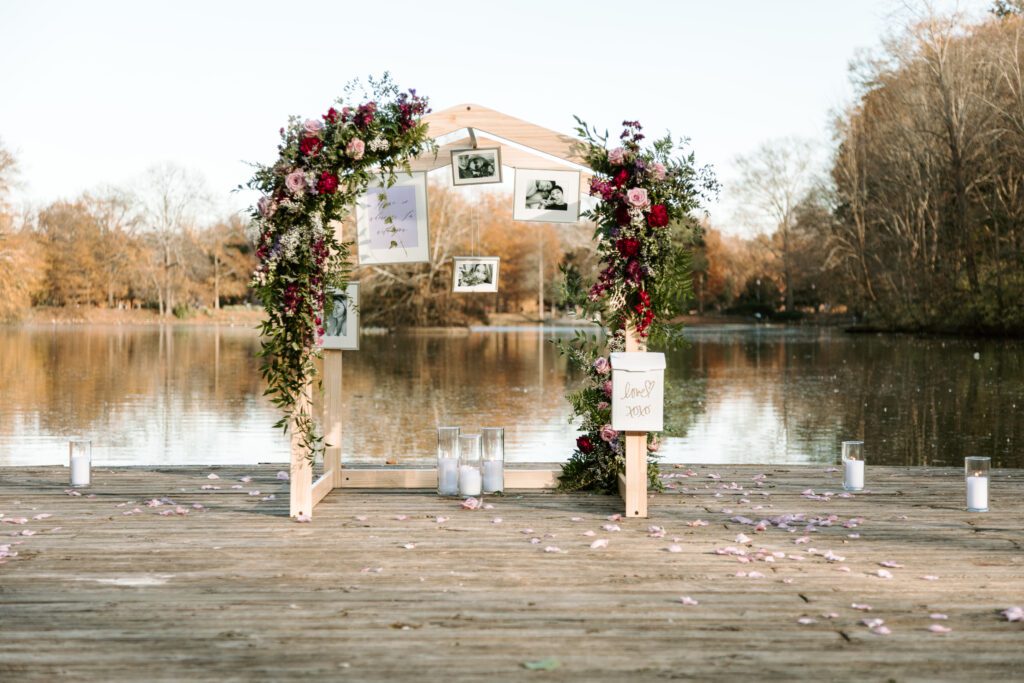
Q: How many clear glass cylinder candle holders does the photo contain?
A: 6